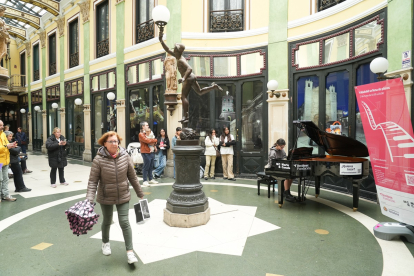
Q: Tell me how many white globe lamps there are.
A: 8